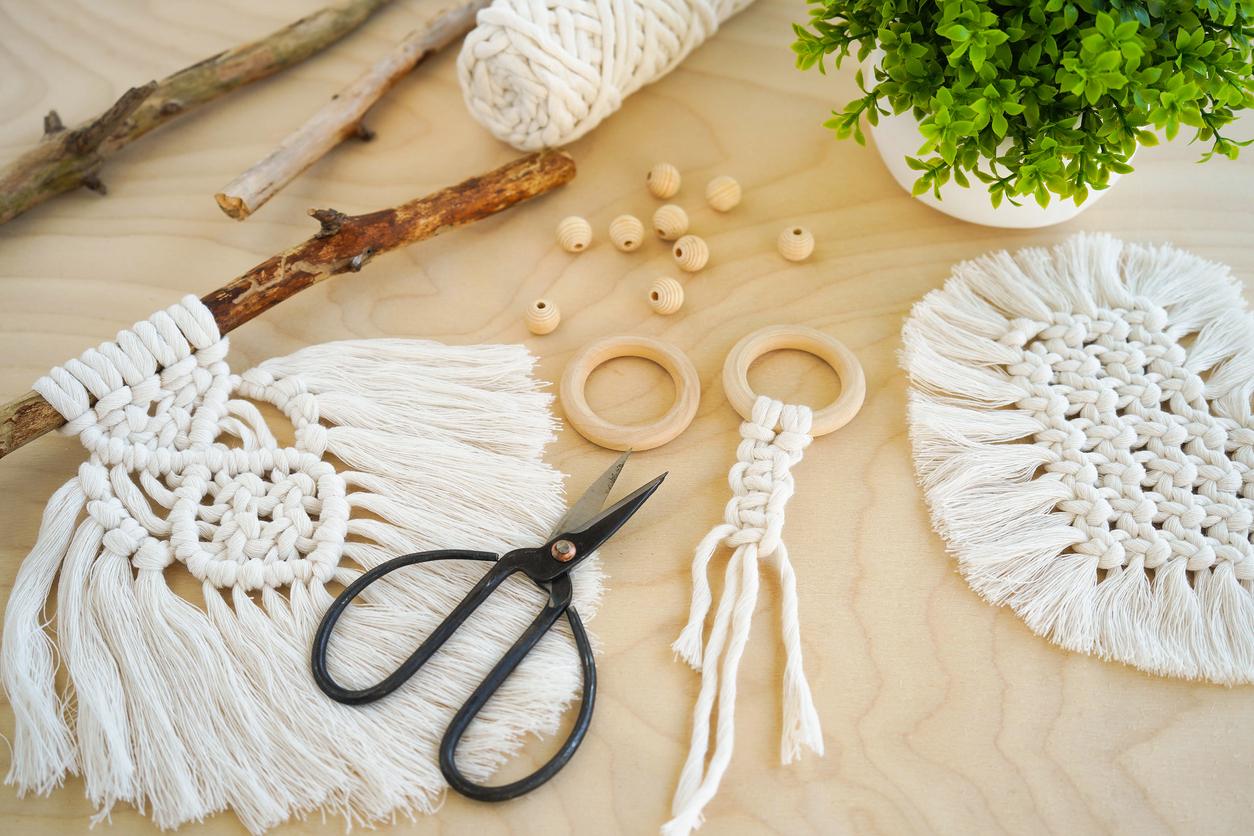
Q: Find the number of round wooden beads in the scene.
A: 9